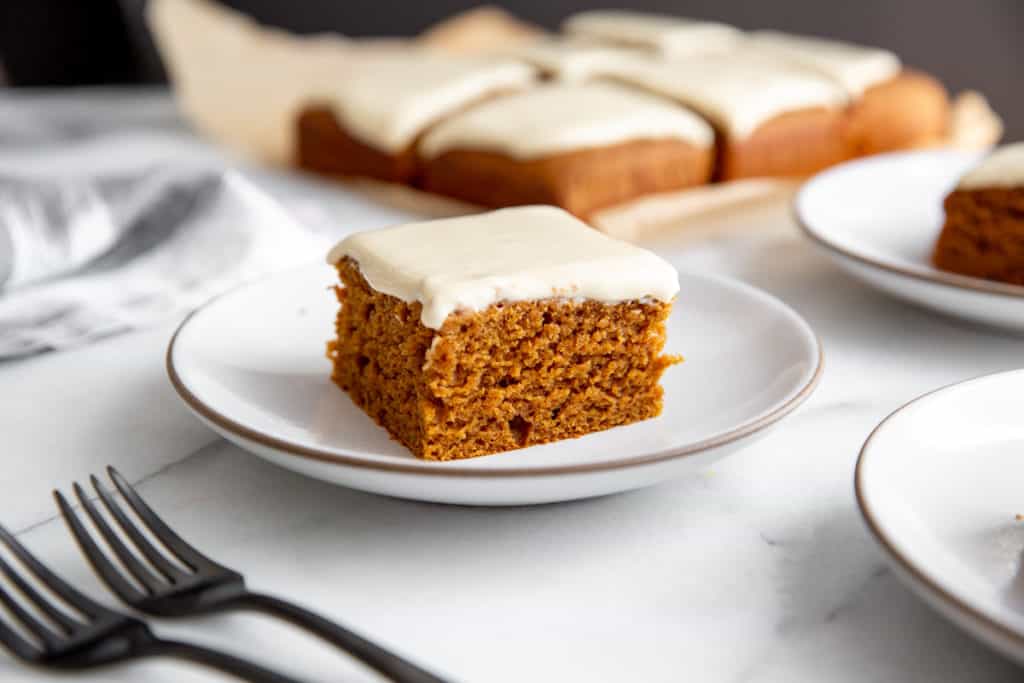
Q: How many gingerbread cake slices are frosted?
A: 8